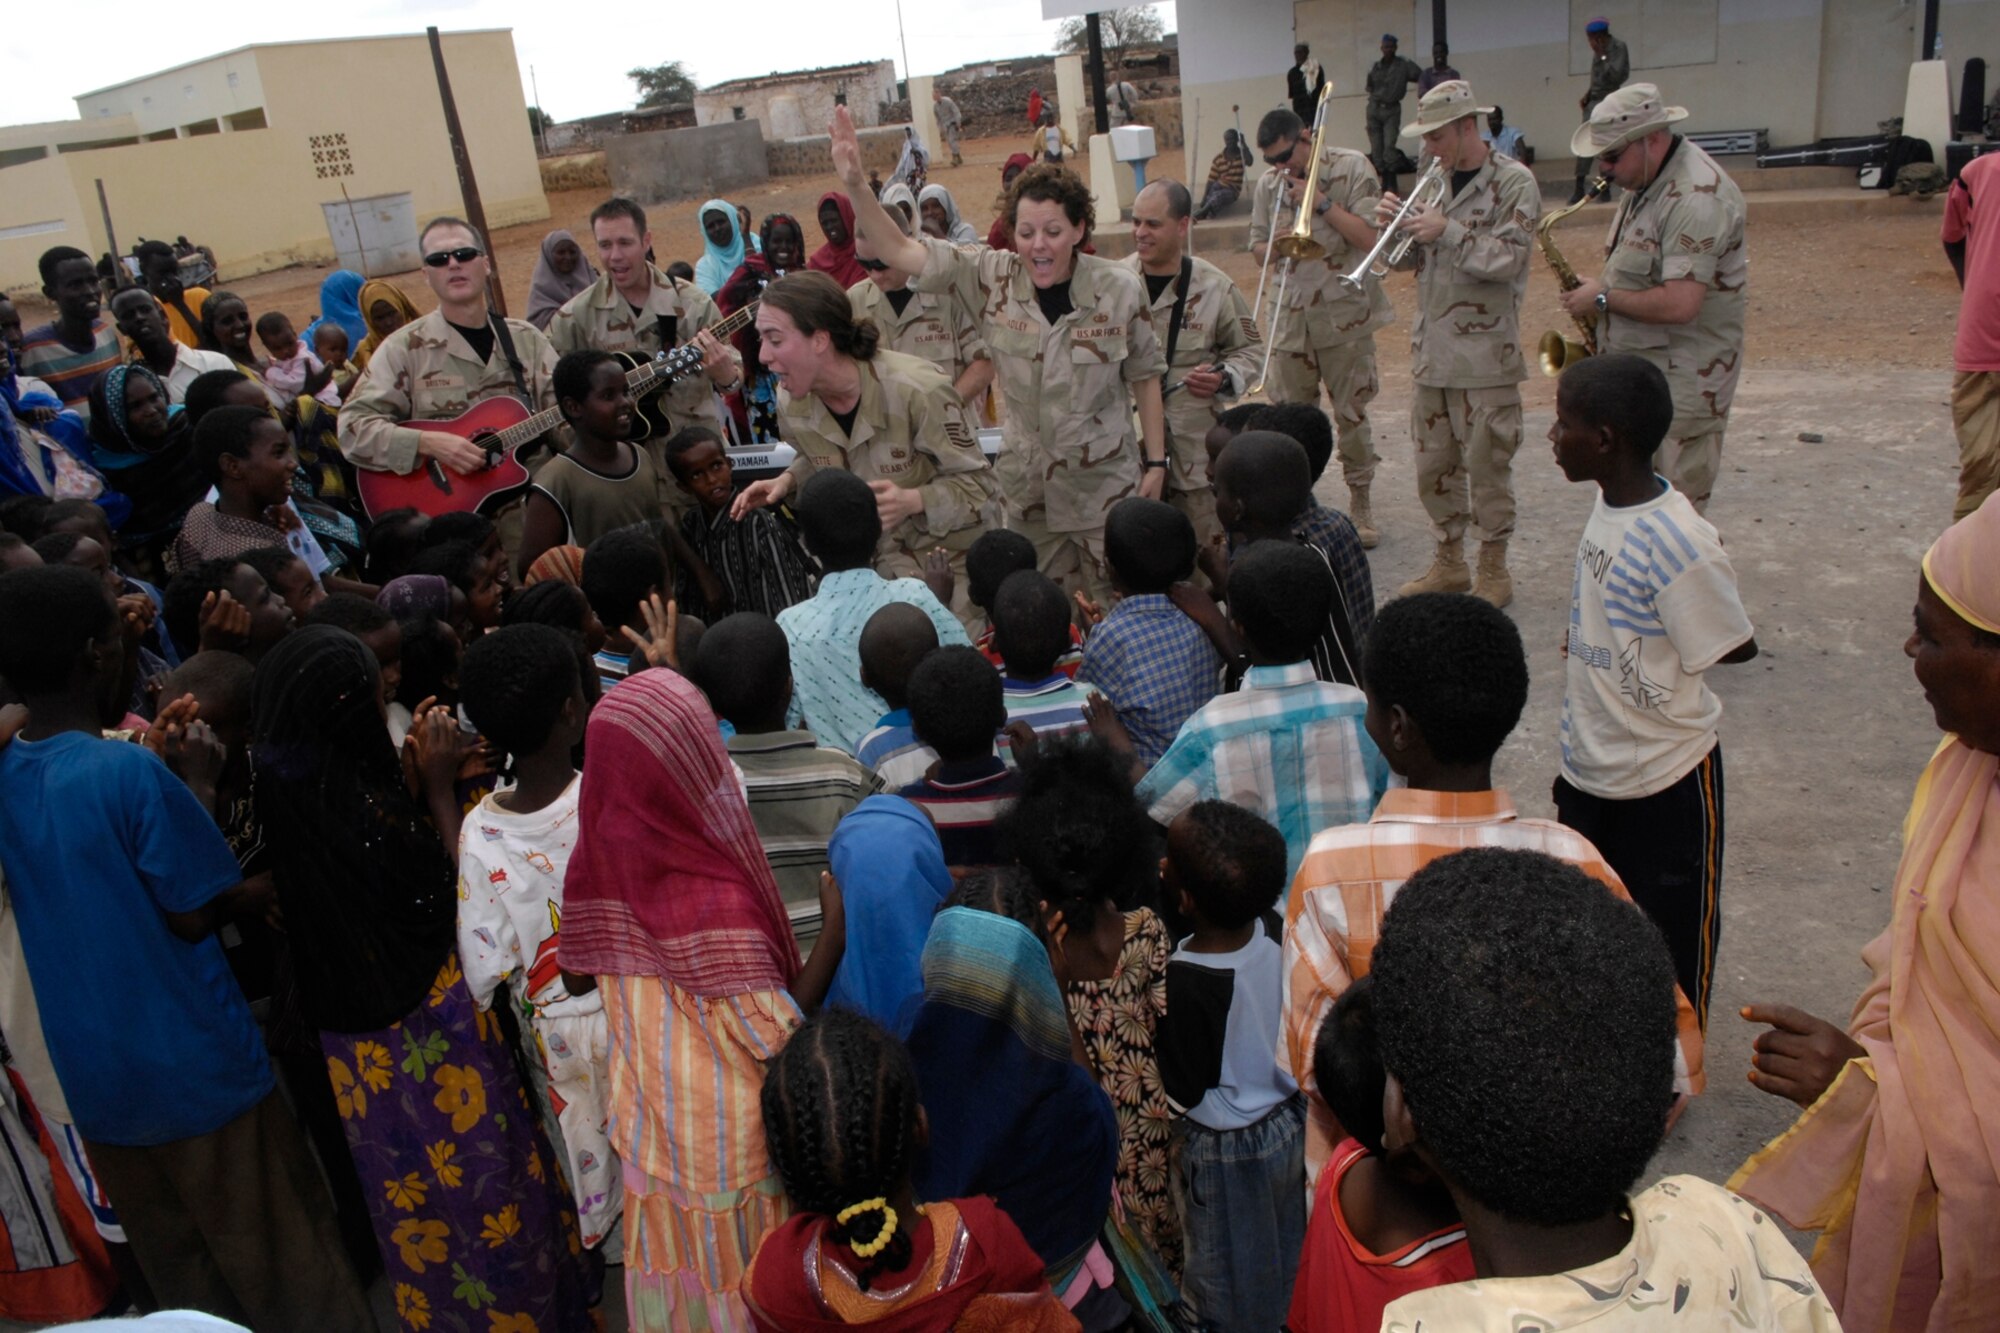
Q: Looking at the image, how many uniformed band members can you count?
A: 9